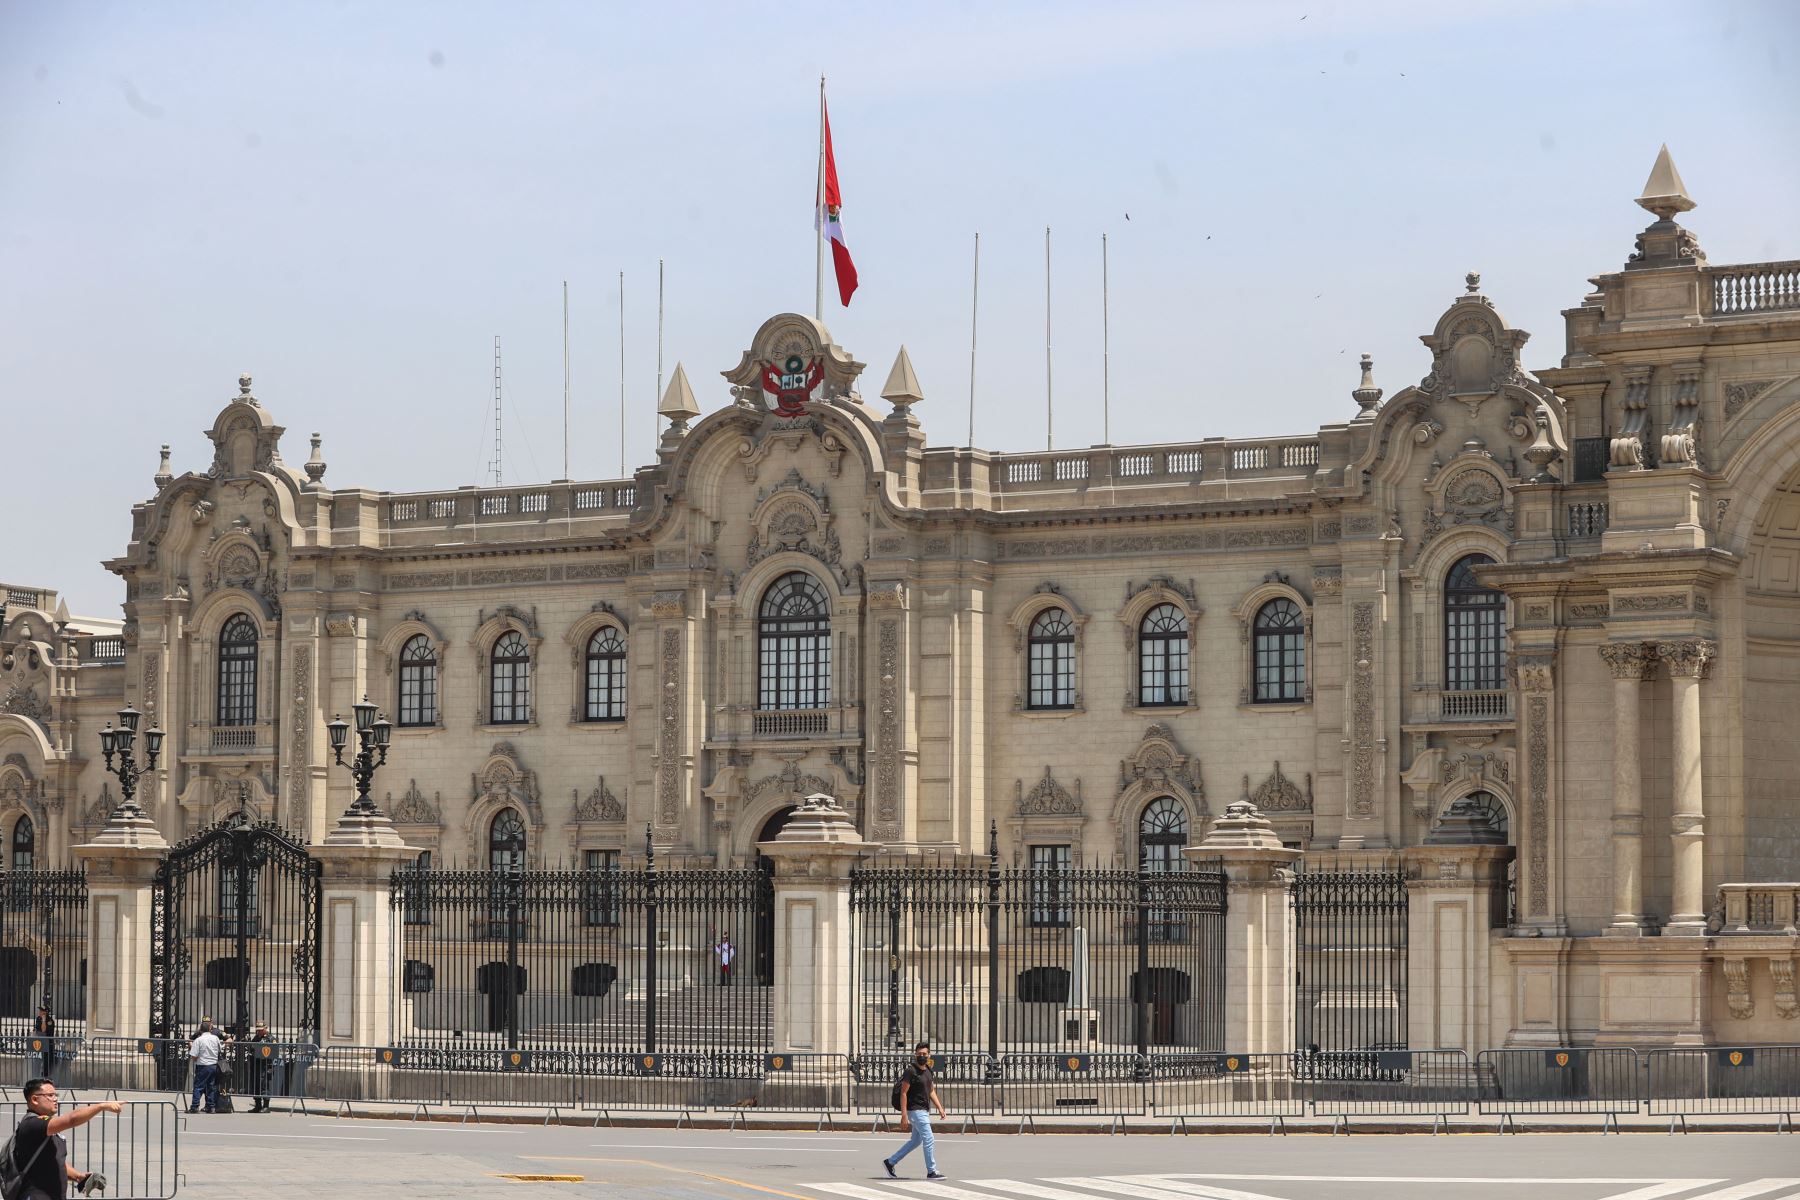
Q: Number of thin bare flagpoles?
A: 6